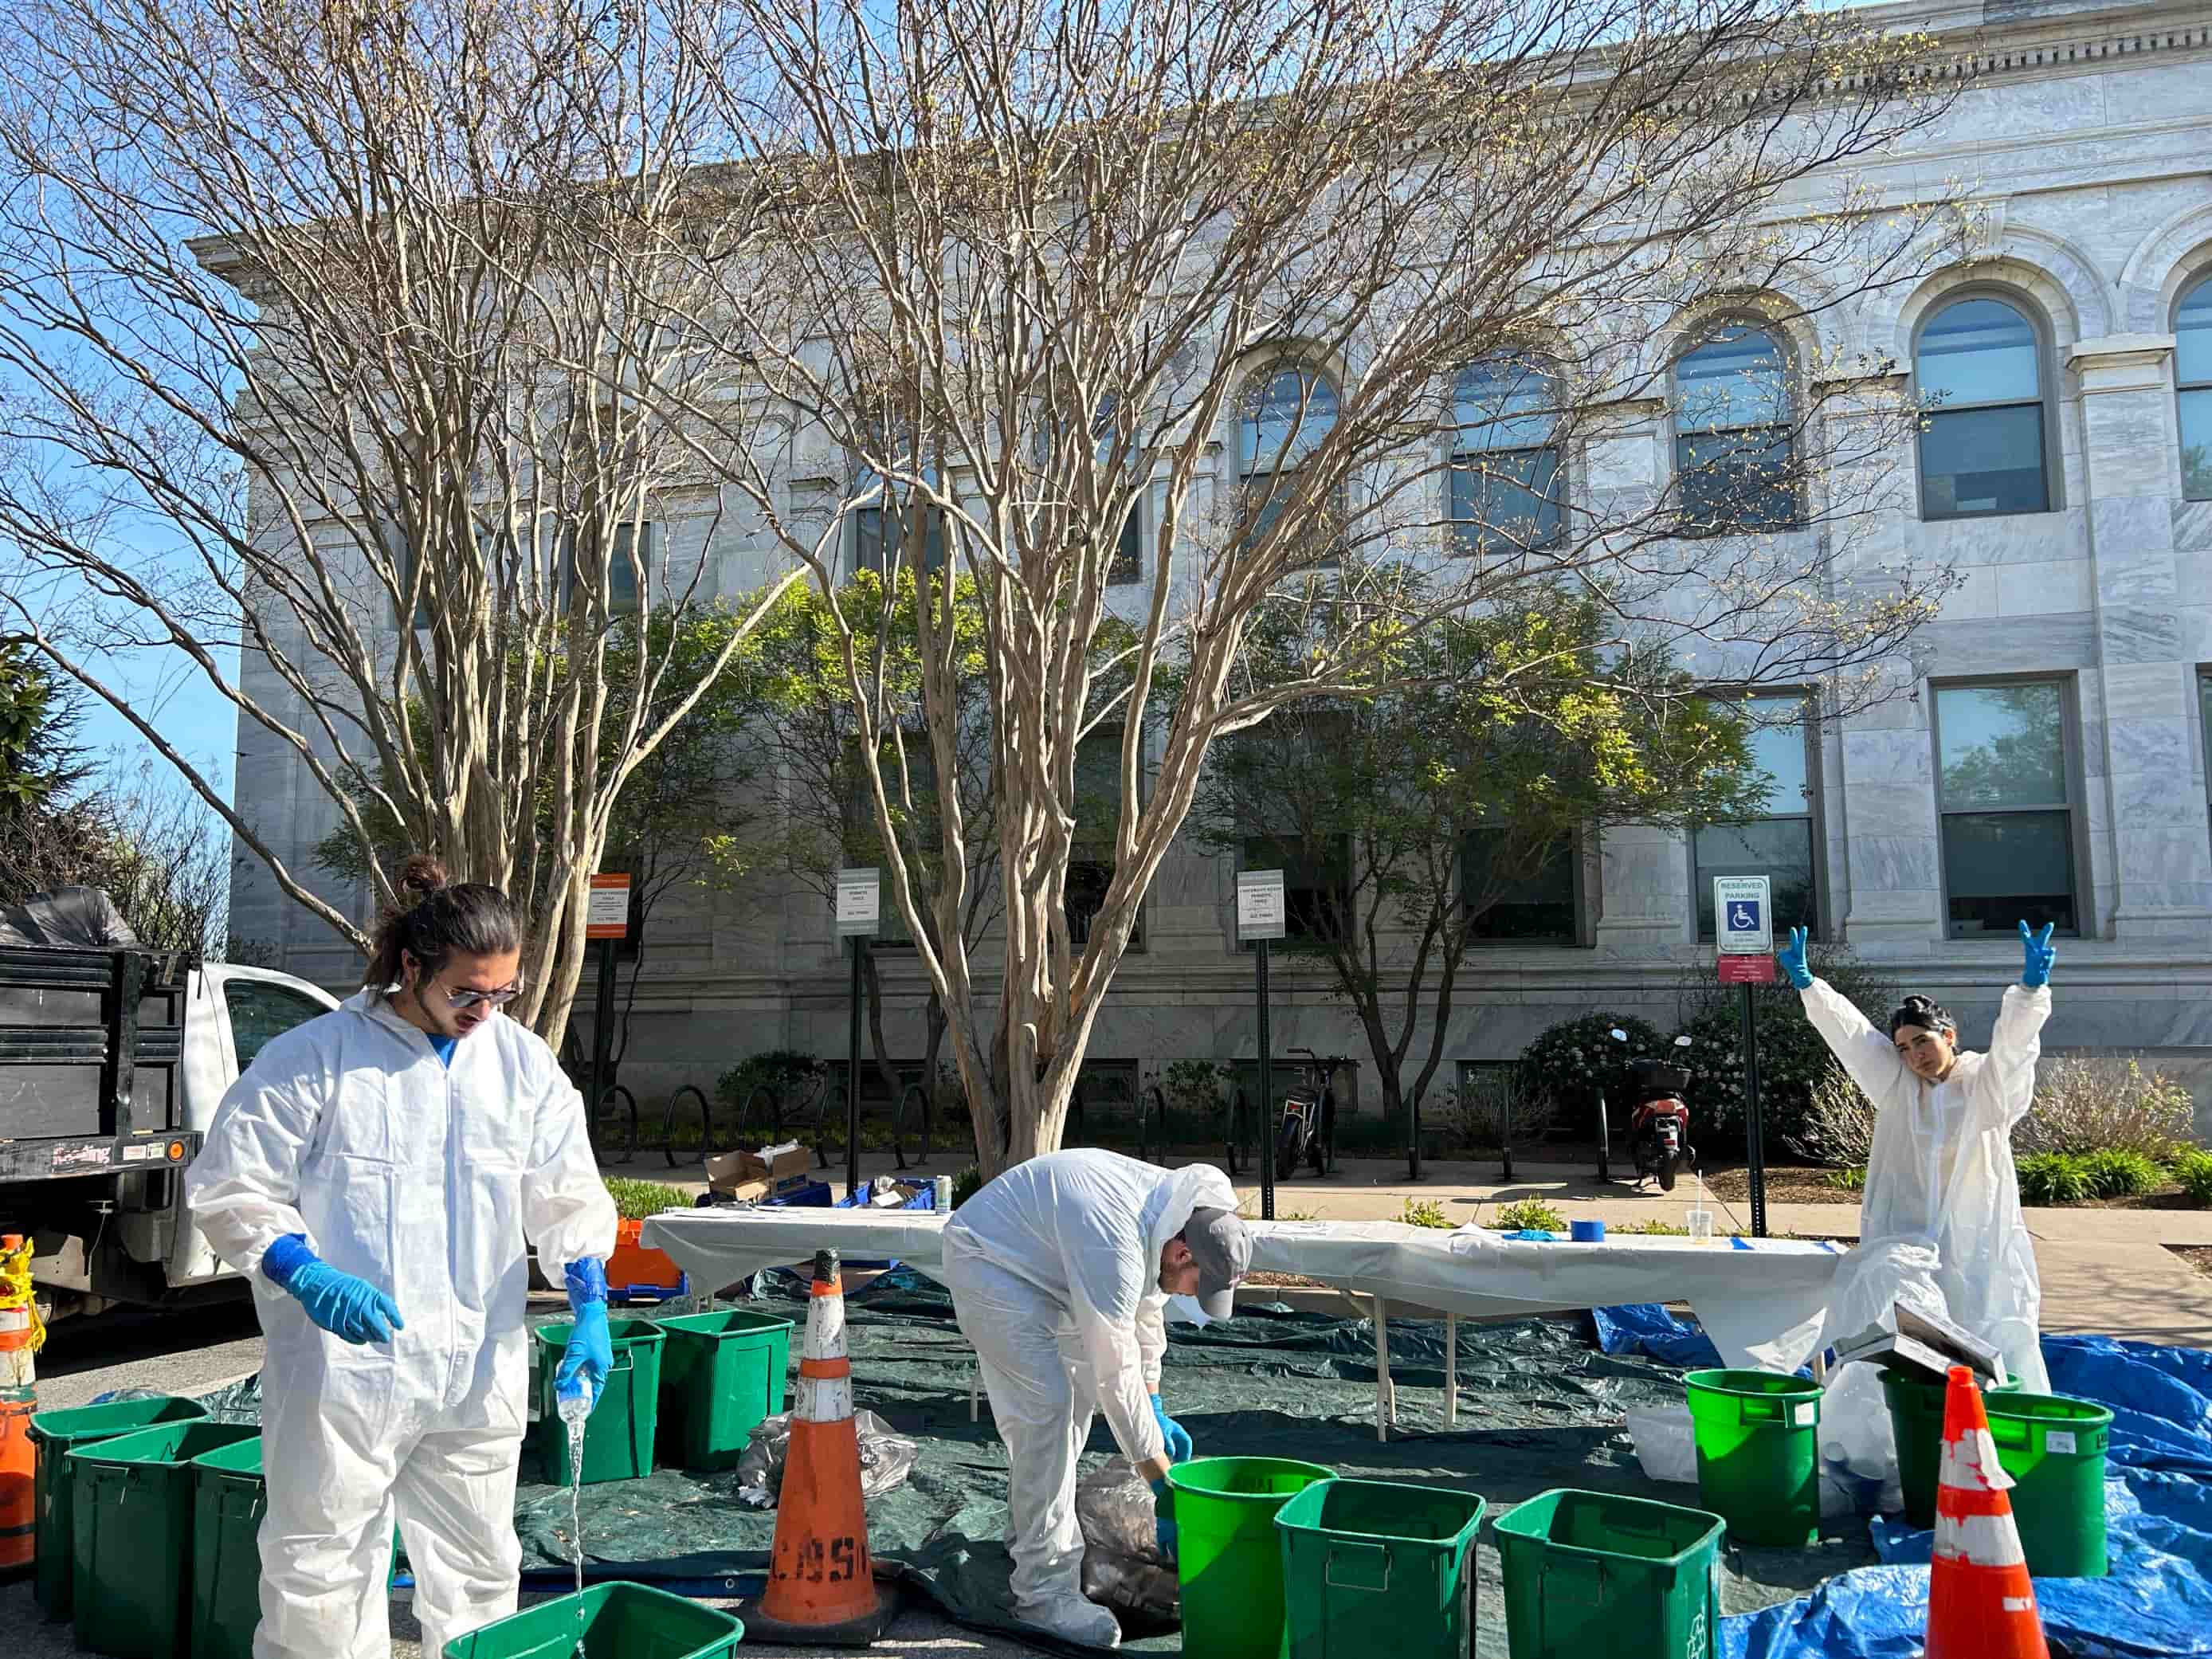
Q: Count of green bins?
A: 12